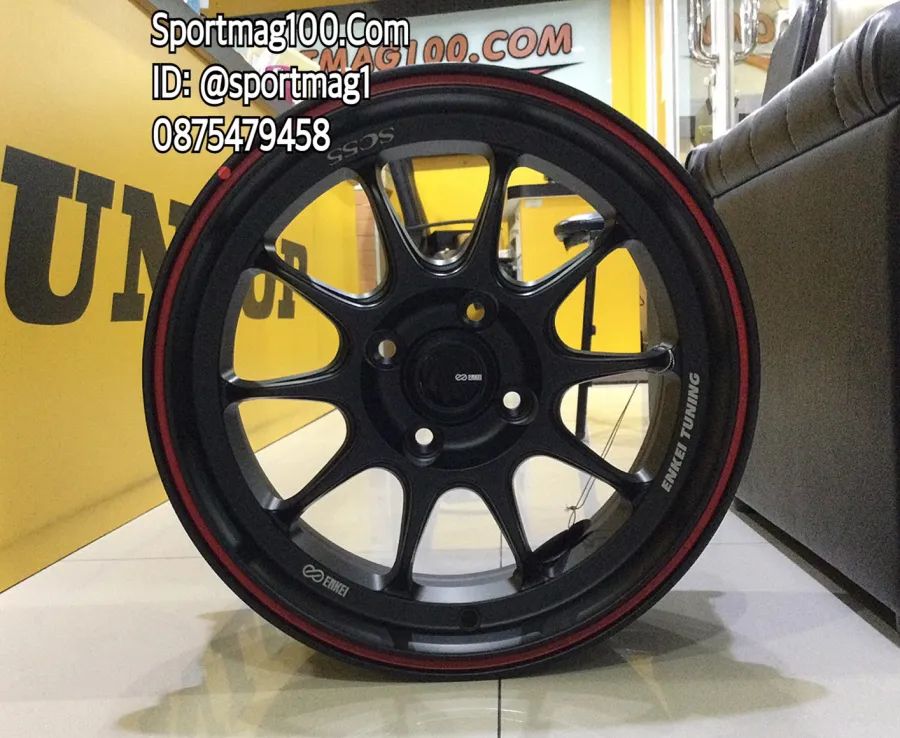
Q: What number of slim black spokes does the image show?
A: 10